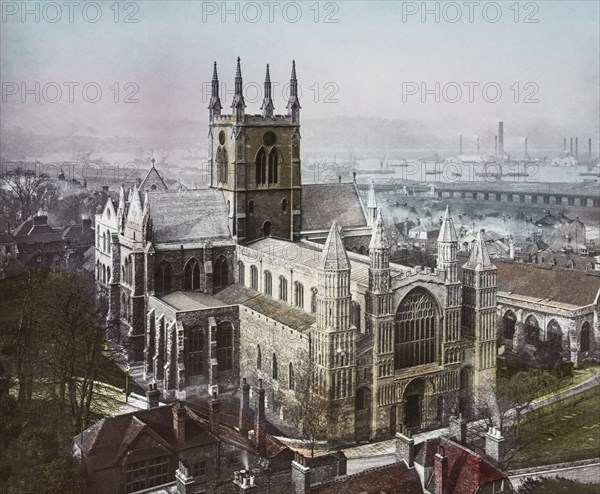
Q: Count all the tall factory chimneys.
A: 9